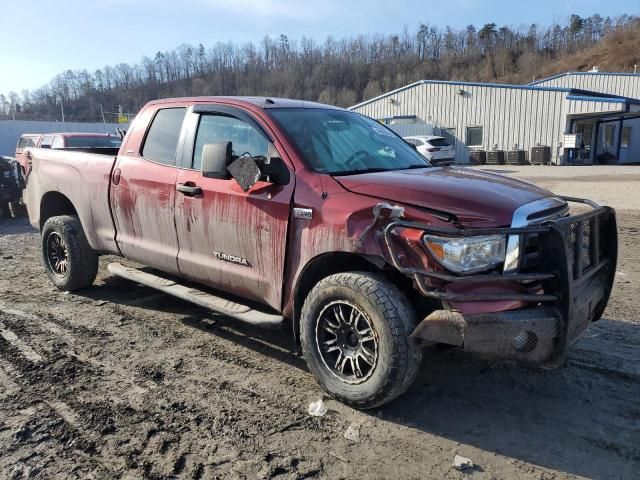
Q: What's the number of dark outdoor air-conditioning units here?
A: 4